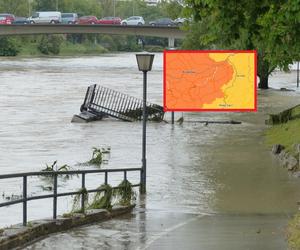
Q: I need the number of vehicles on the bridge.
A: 9